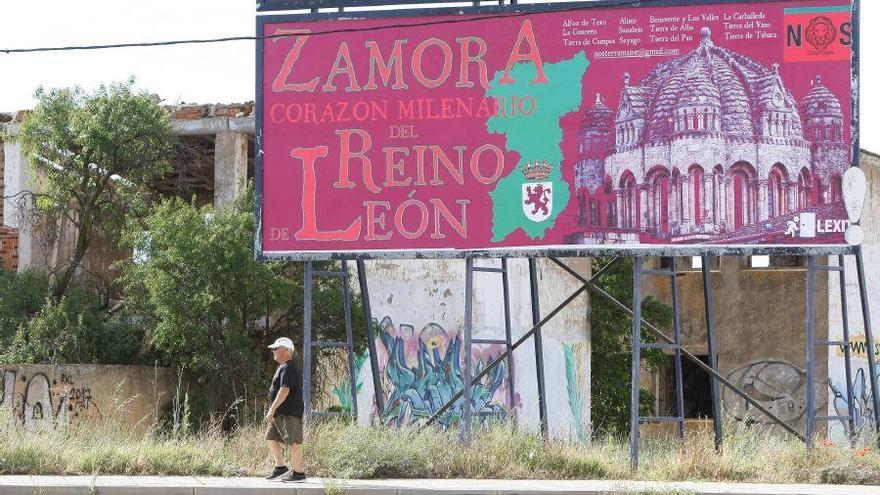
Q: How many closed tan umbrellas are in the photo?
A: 0